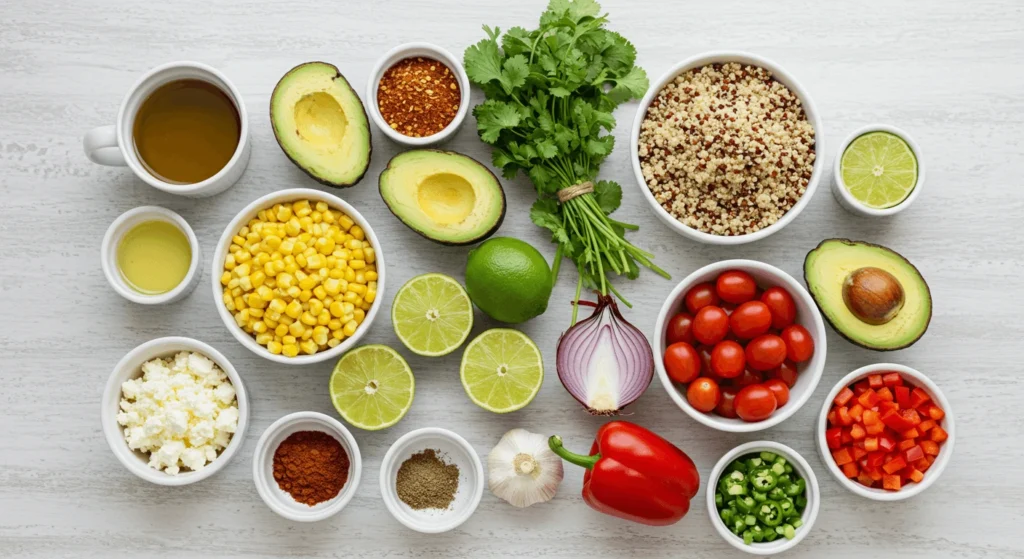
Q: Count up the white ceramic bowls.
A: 11